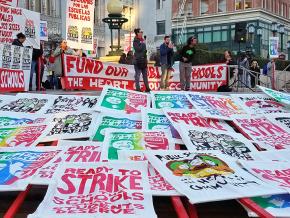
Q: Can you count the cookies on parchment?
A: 0